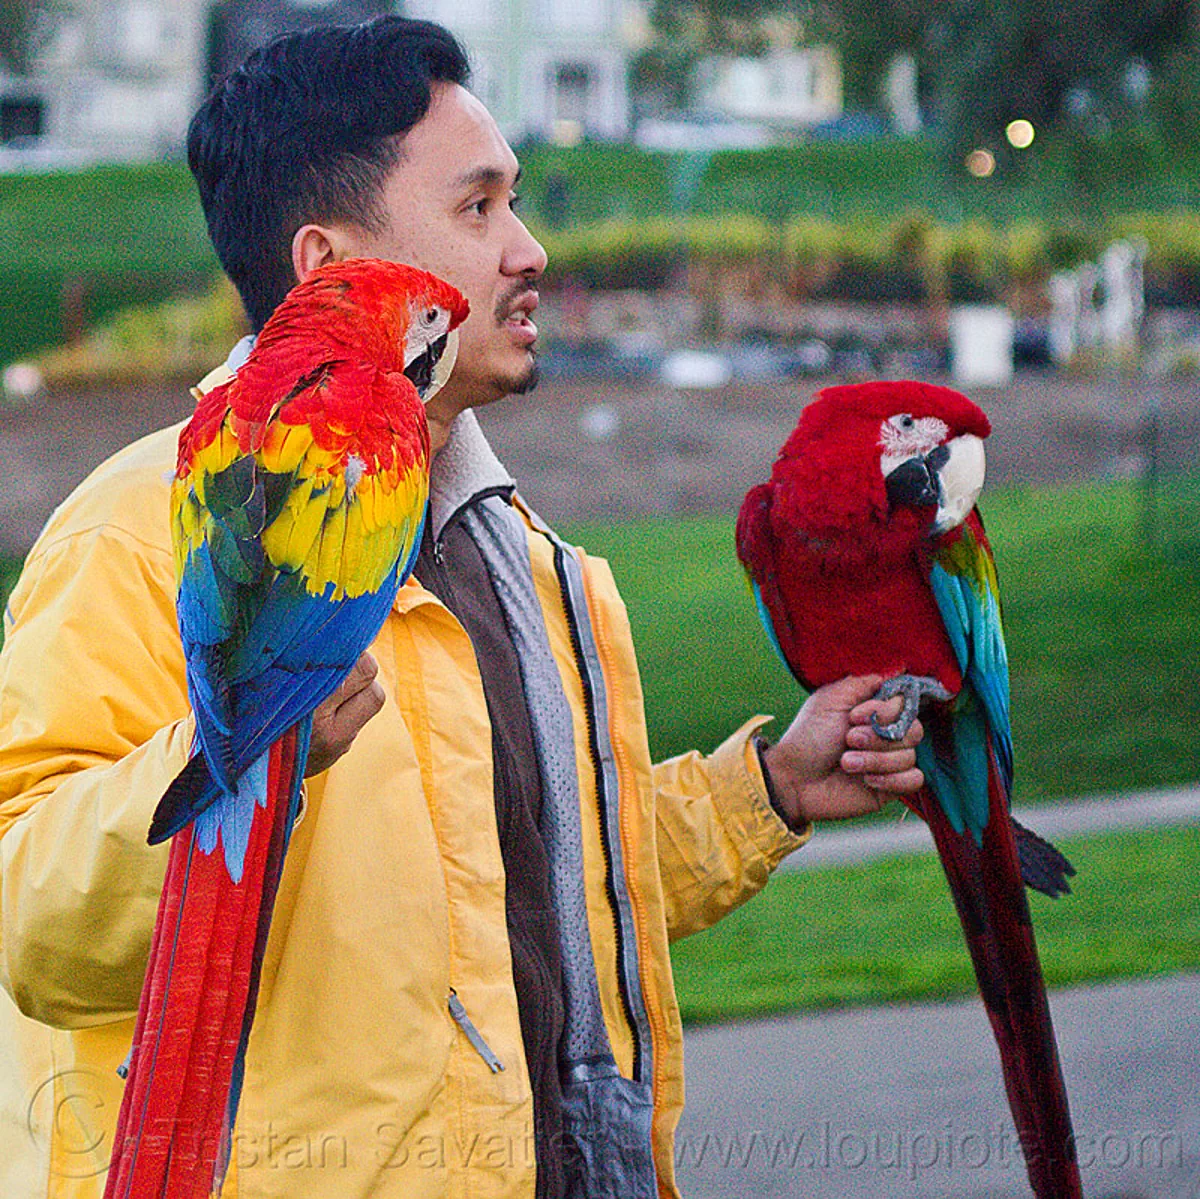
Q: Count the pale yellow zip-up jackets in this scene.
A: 1